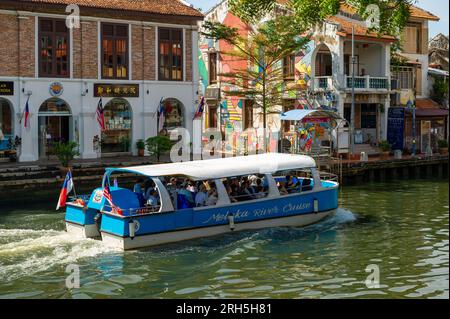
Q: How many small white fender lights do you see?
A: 3